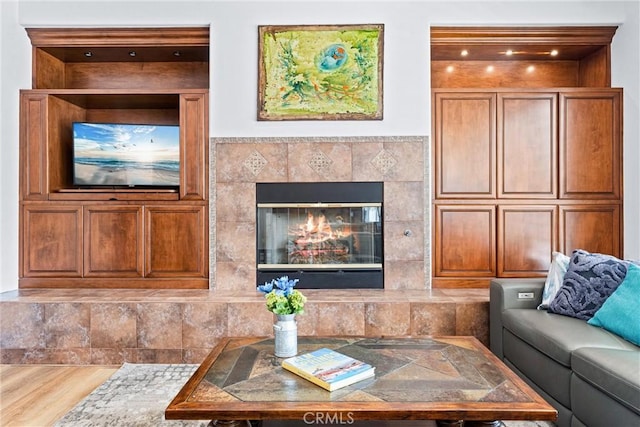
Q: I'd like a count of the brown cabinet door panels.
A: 11